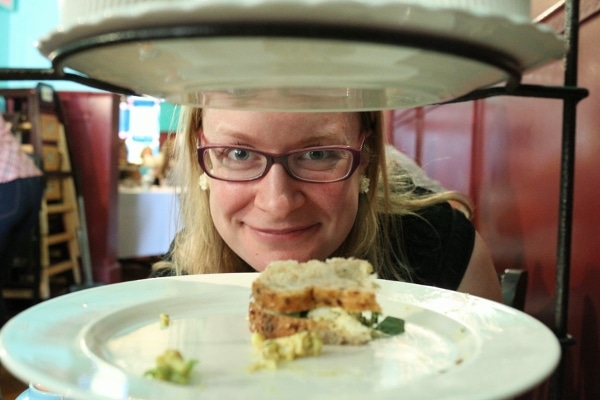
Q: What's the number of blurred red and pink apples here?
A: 0